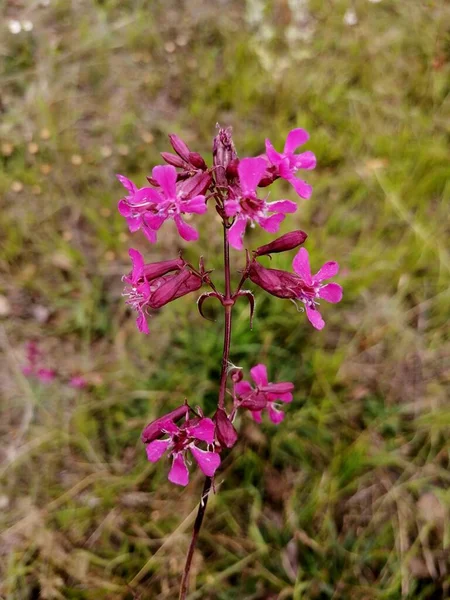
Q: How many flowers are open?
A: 8